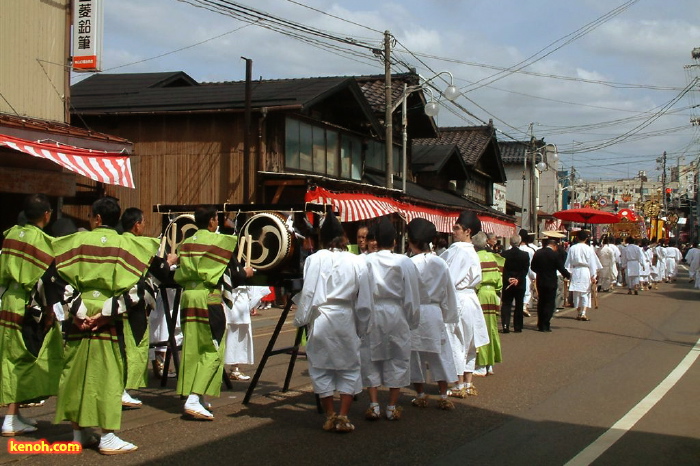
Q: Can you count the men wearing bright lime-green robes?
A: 5